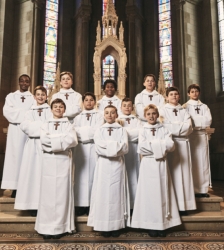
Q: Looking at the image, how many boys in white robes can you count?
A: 12